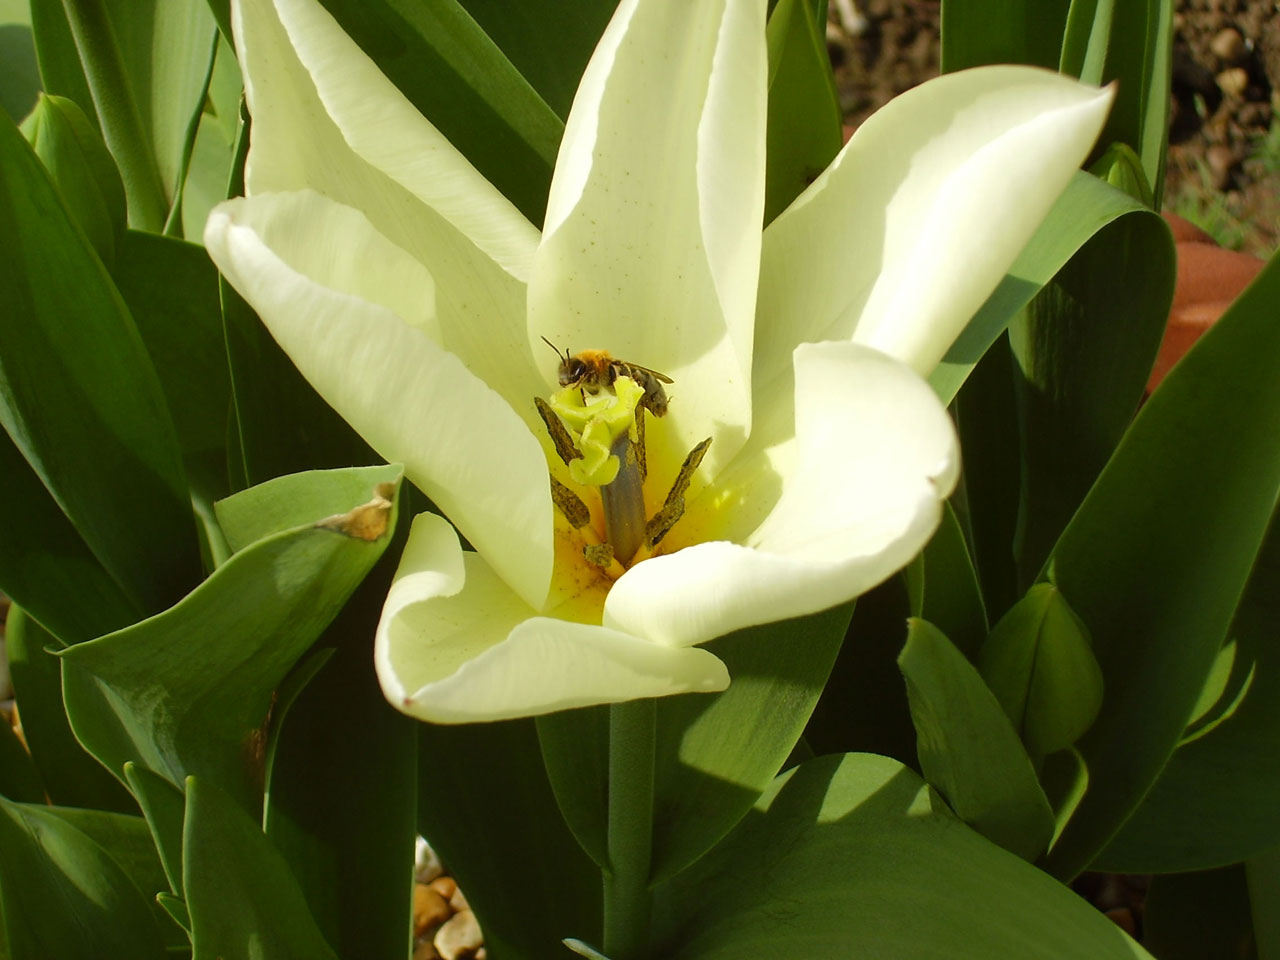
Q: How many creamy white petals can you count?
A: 6